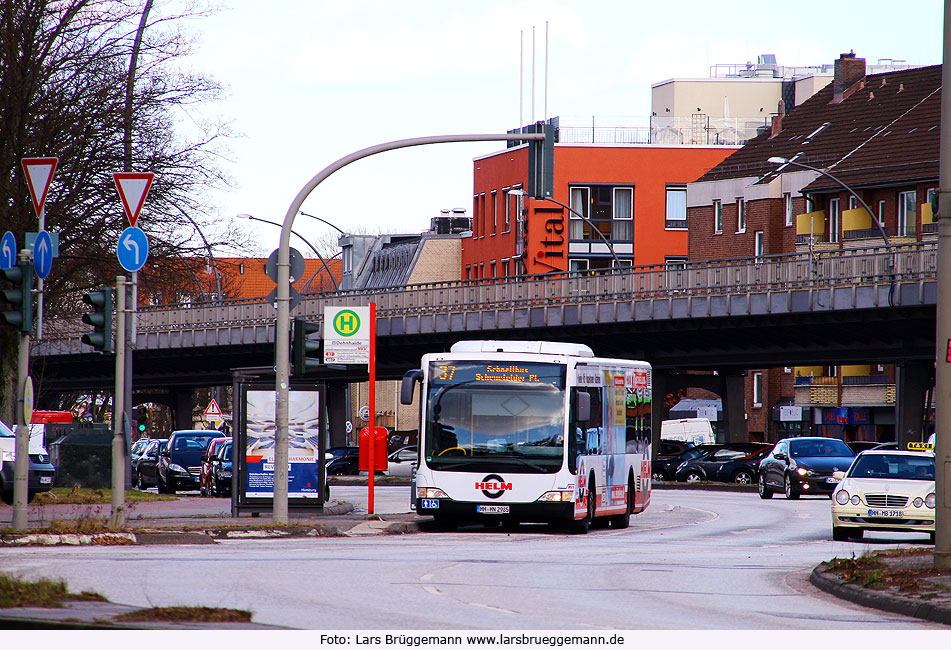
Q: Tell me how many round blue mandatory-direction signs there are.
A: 3